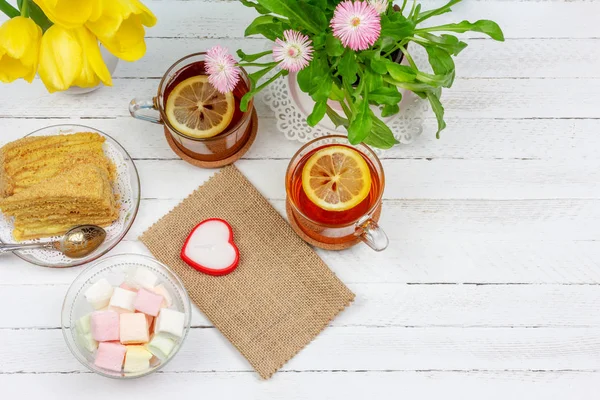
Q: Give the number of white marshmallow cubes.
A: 4